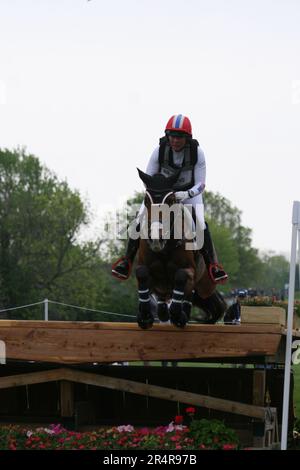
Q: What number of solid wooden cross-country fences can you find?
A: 1